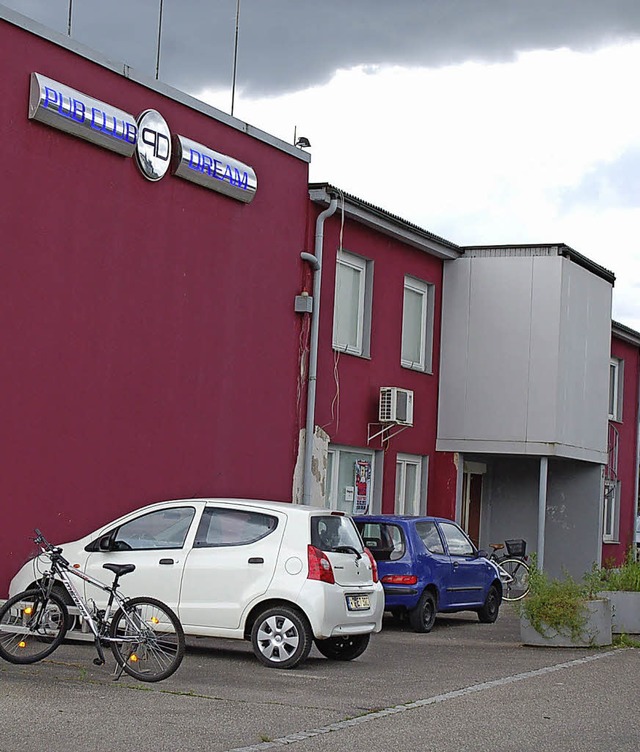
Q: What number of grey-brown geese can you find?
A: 0